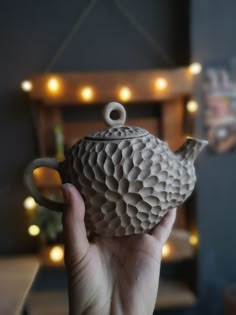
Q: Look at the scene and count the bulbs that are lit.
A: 12